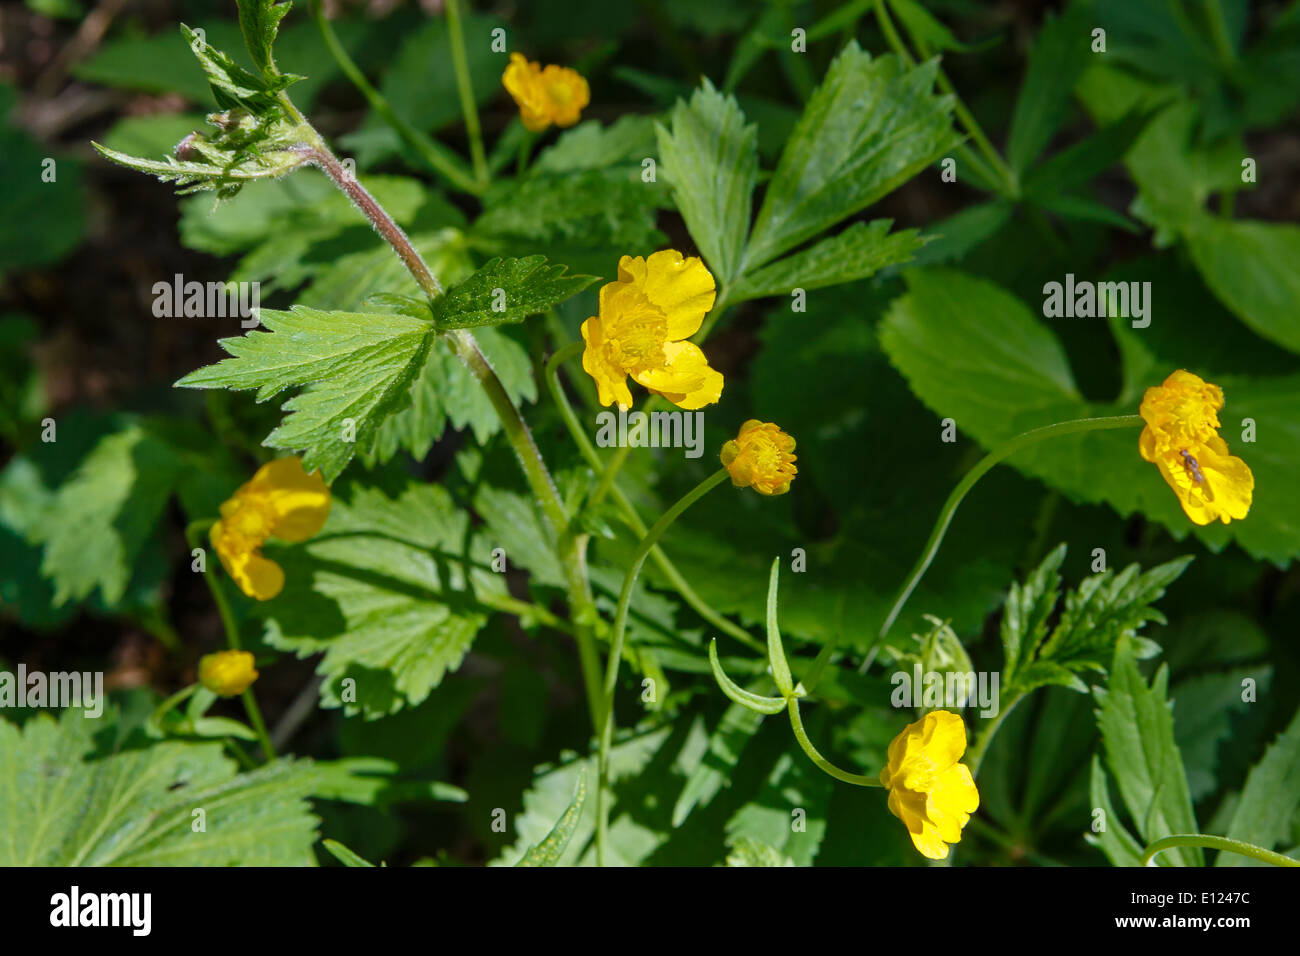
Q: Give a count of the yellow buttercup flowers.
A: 7